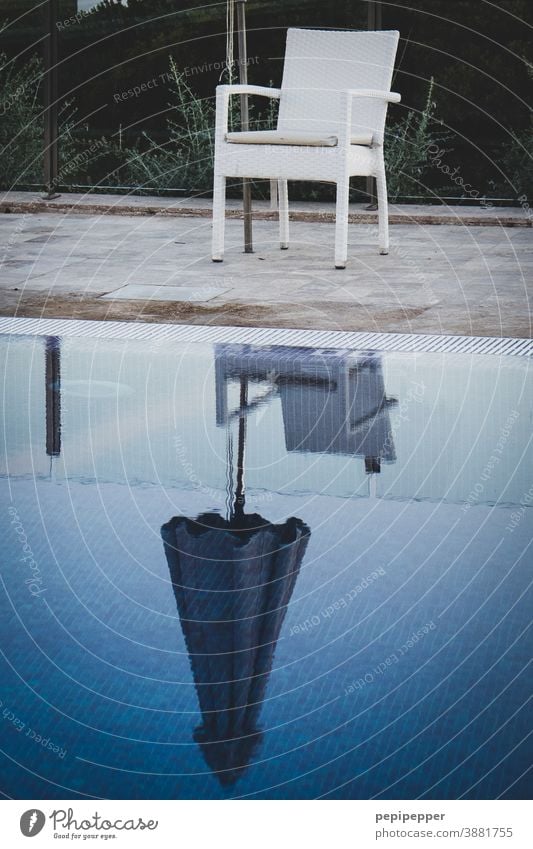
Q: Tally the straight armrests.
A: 2